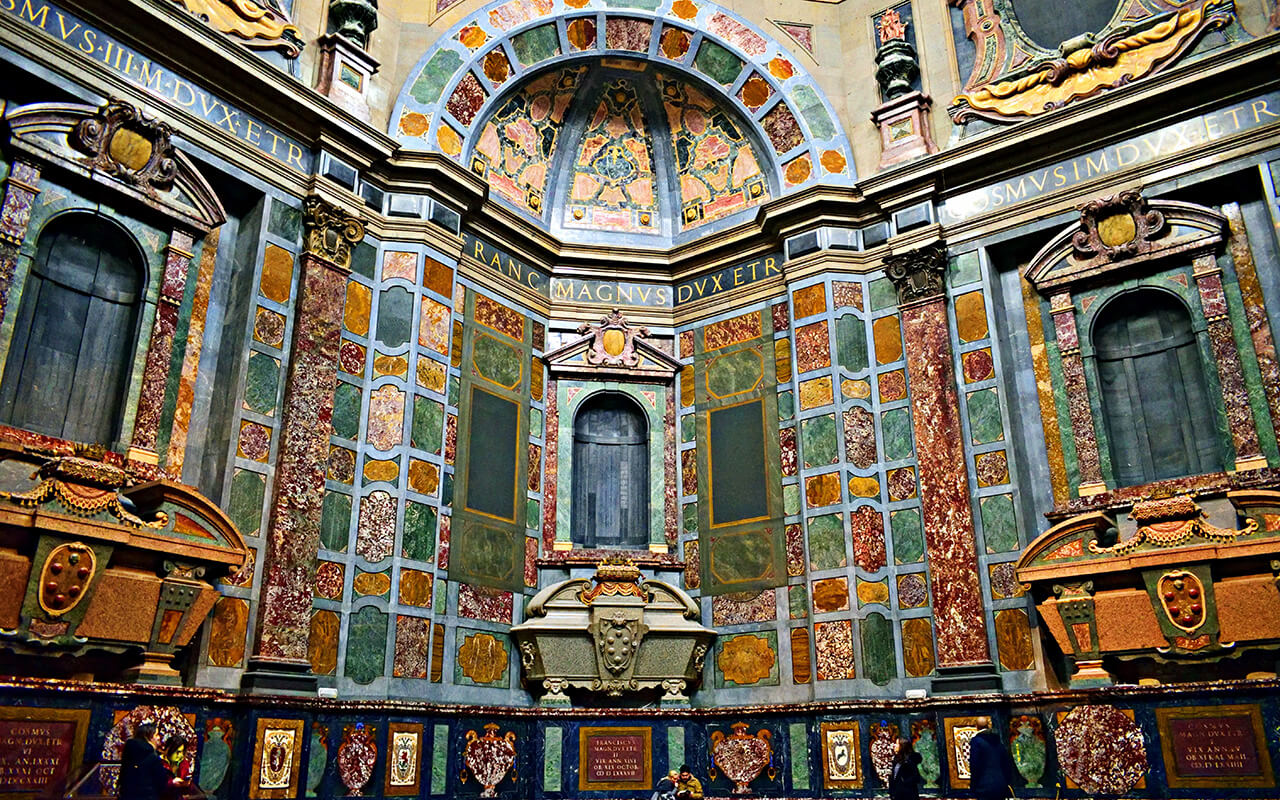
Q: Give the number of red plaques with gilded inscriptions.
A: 3